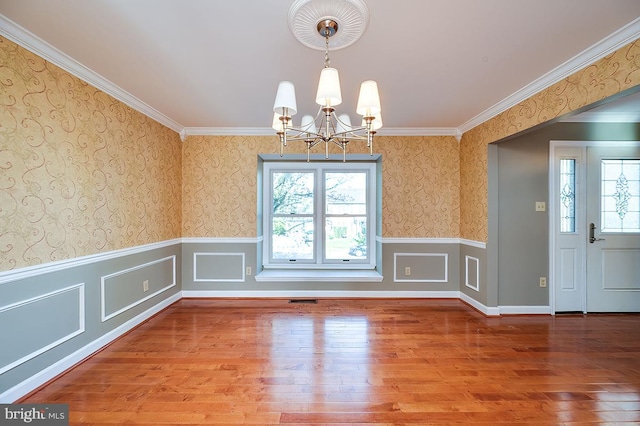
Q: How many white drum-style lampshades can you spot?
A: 7